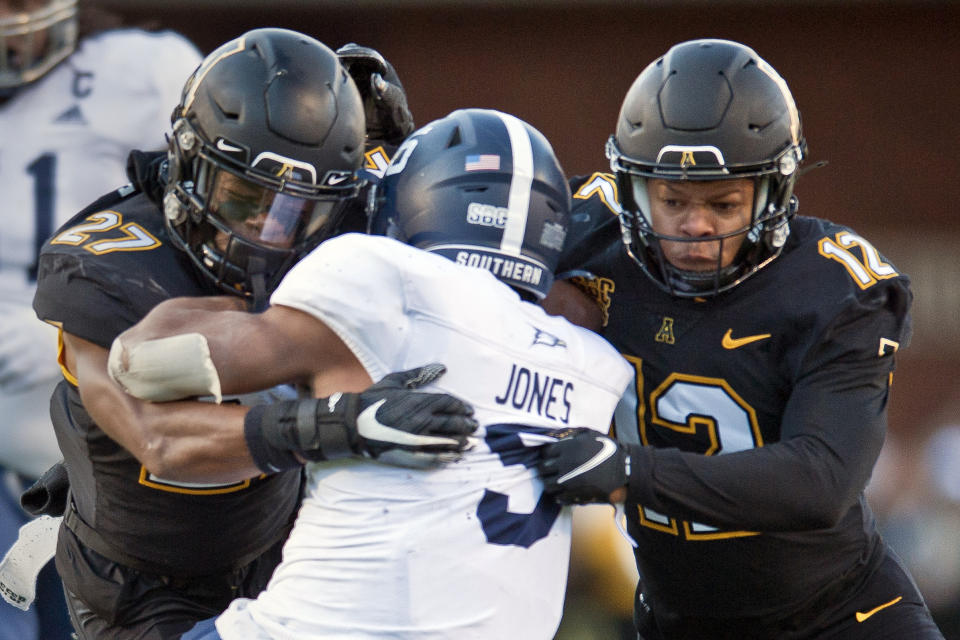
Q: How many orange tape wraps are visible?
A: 0